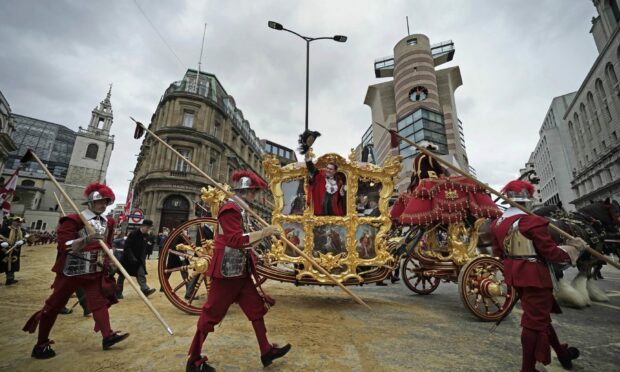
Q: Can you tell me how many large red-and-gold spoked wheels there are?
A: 3